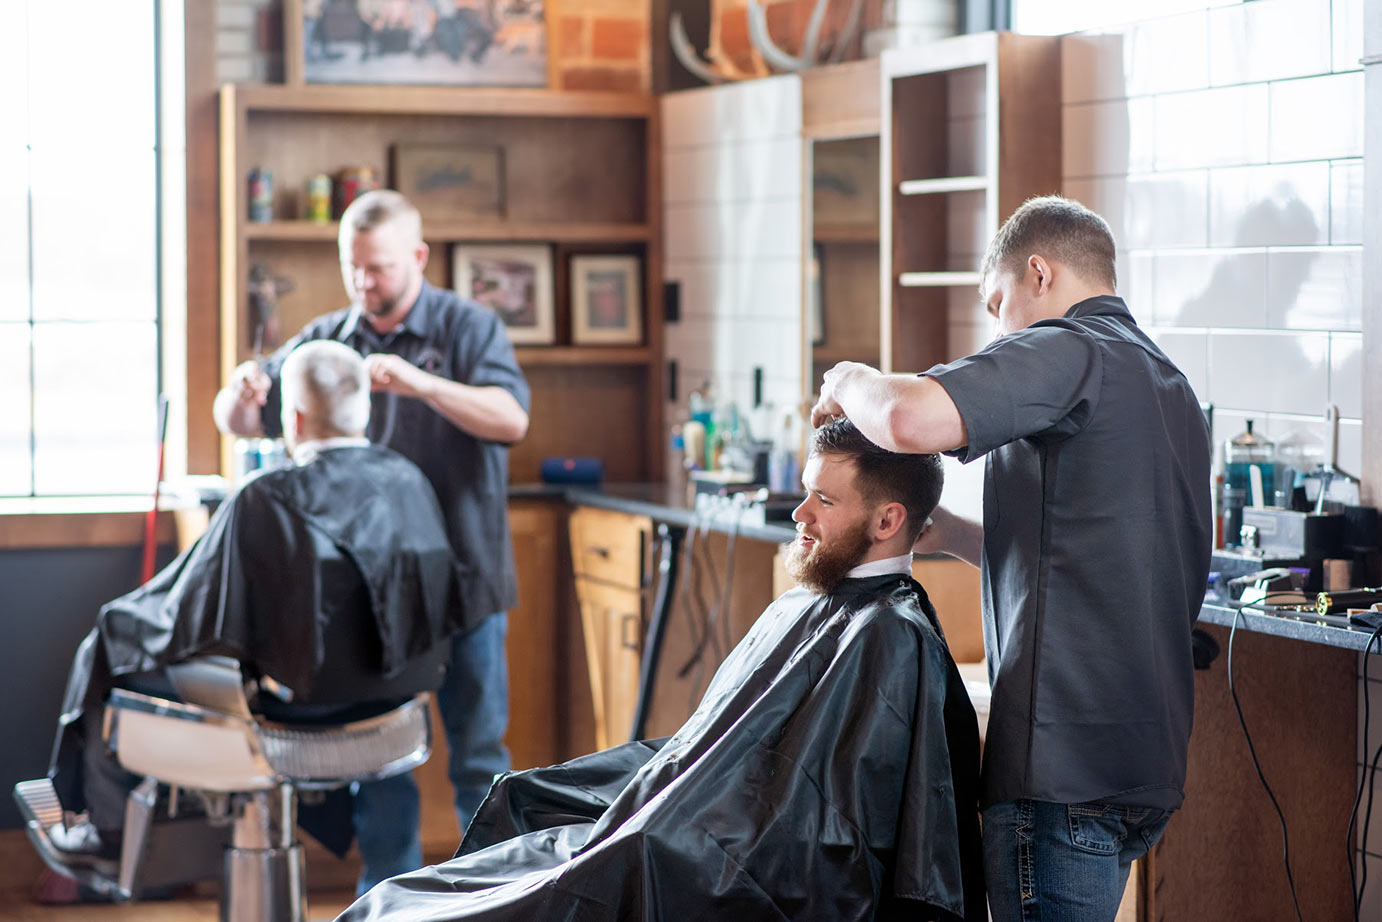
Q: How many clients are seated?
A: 2